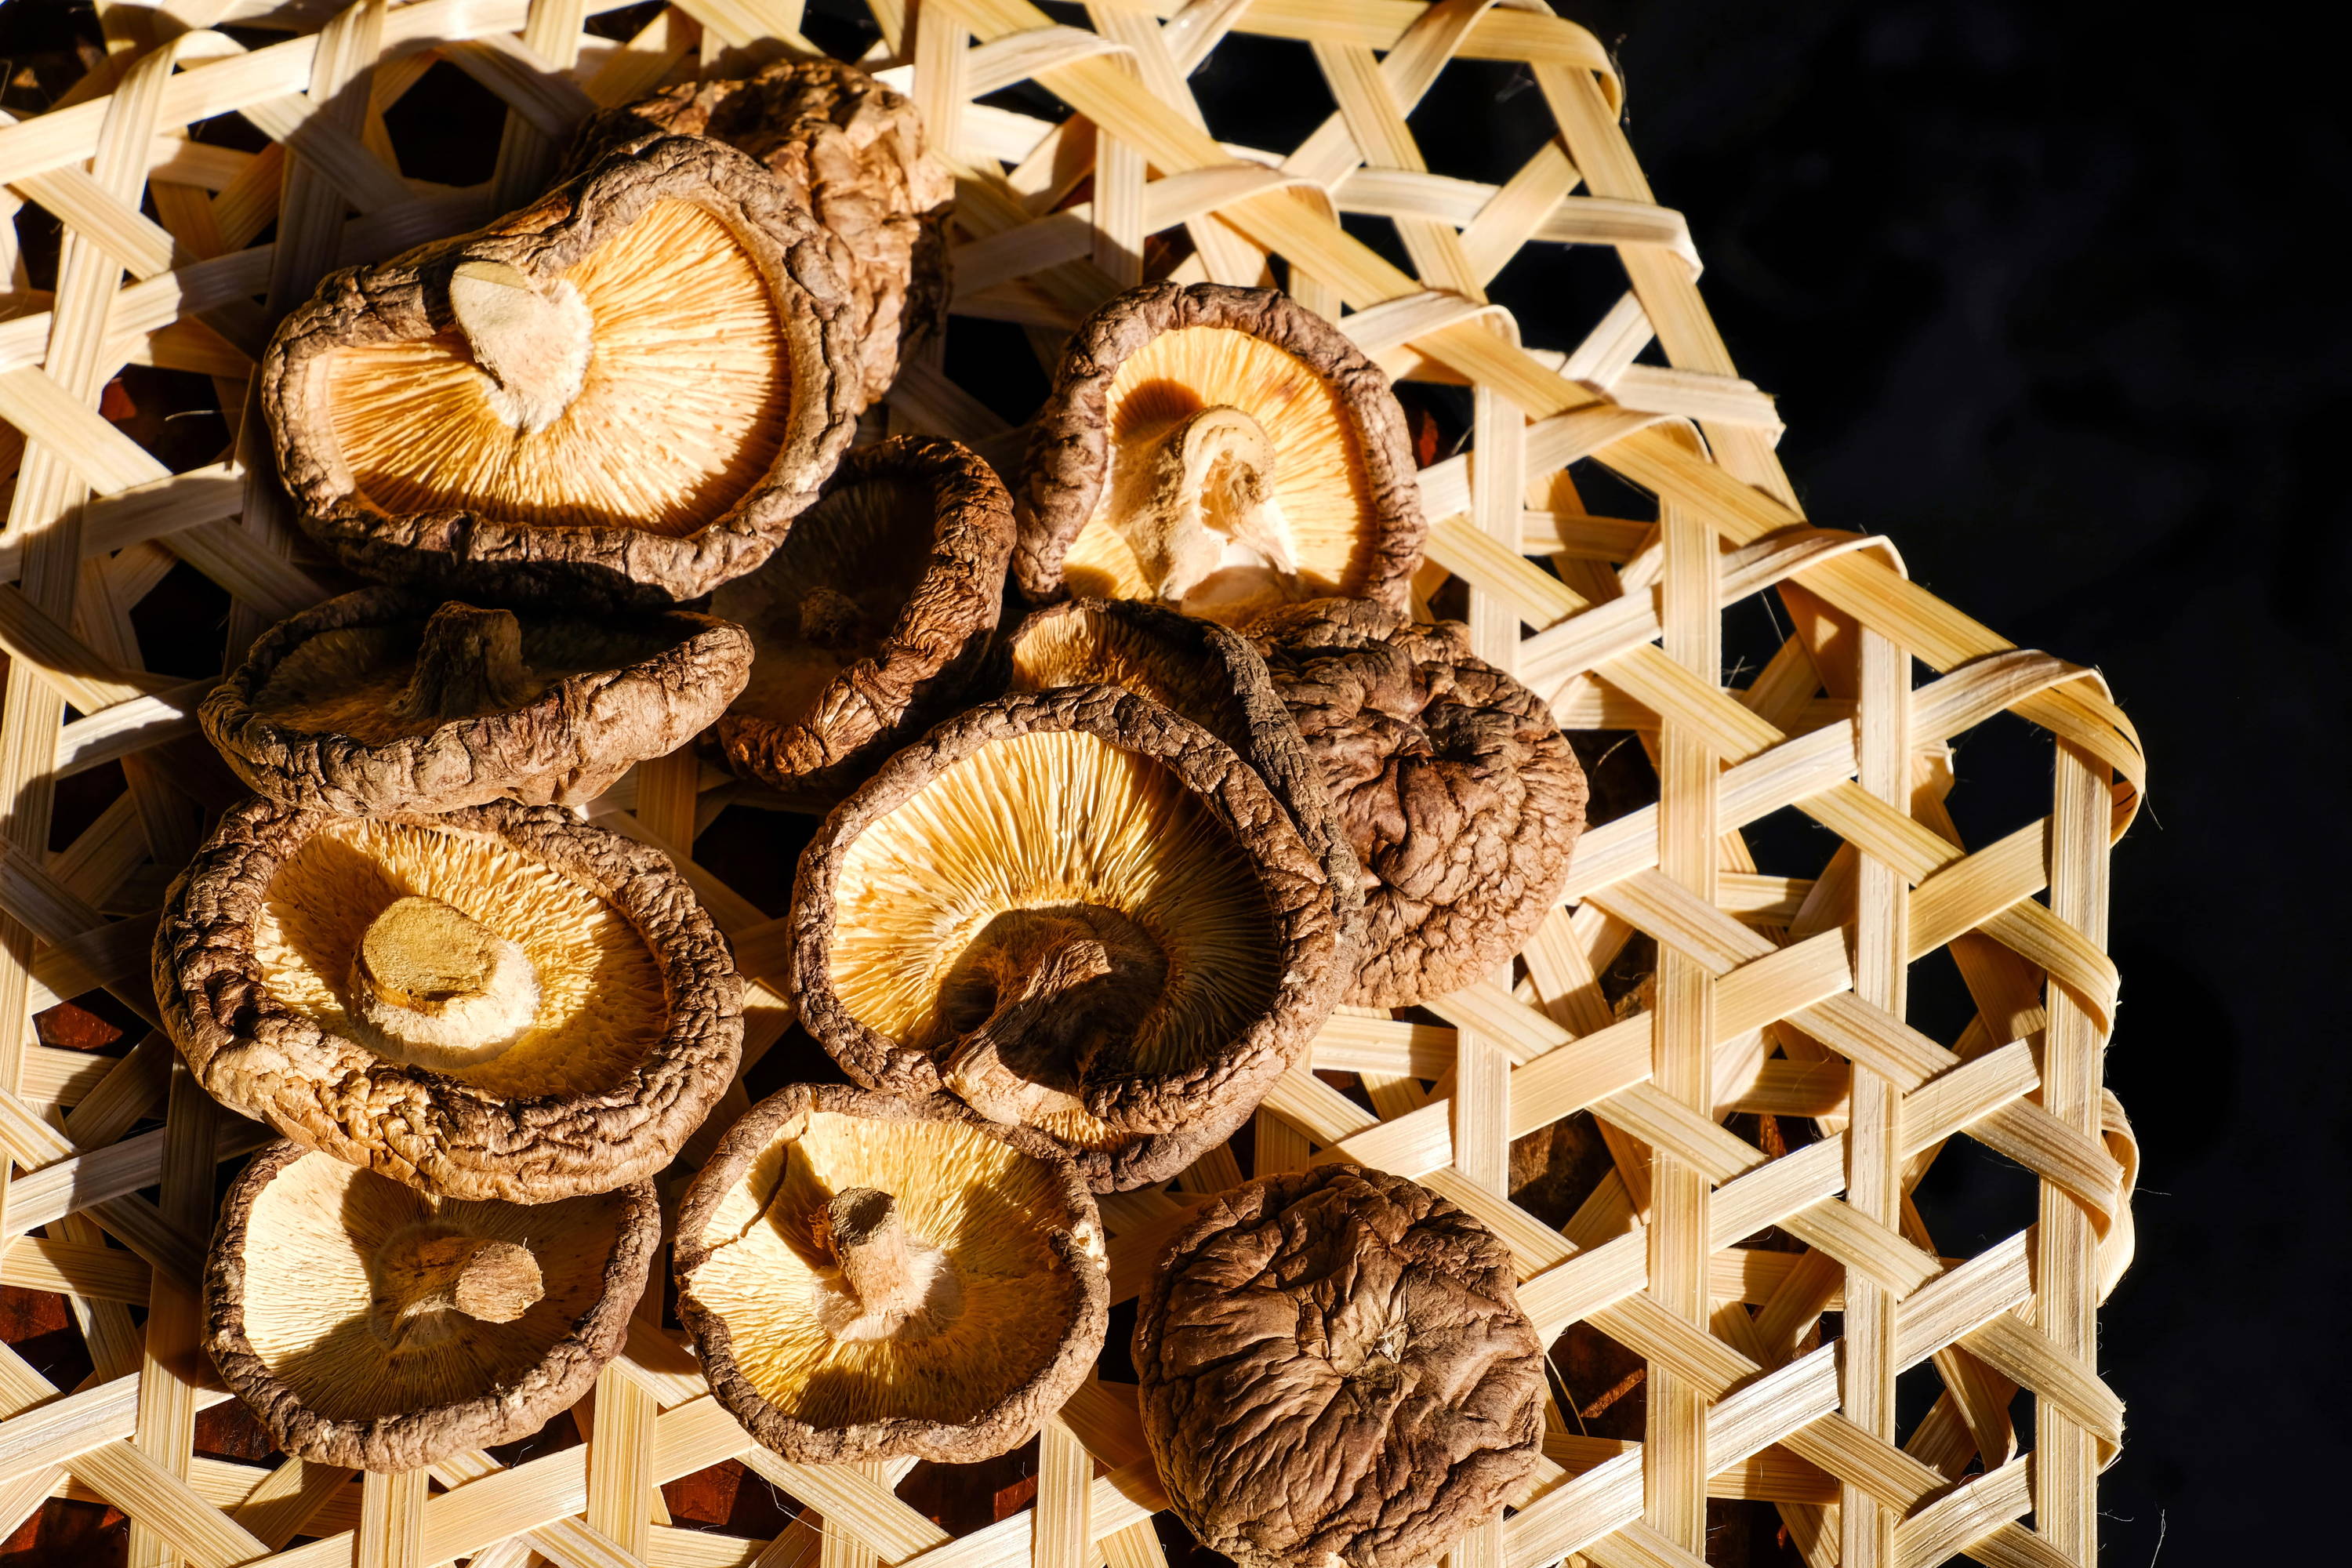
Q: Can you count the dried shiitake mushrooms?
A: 12